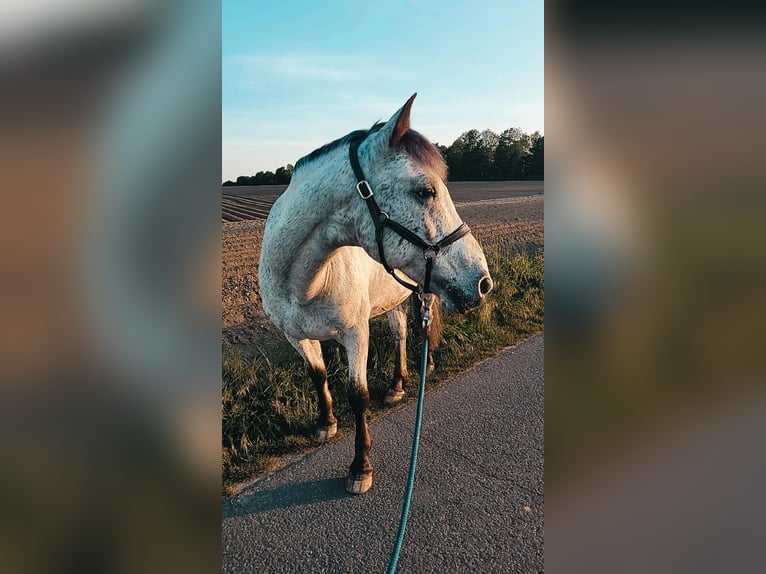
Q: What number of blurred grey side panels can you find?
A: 2